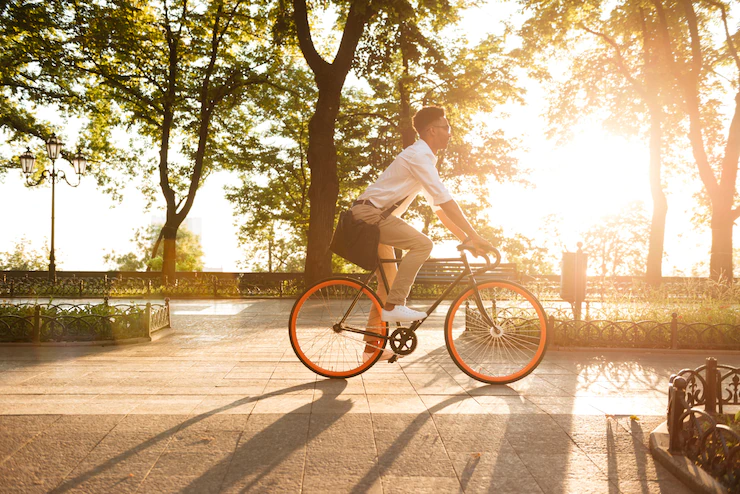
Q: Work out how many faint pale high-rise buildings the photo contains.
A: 1